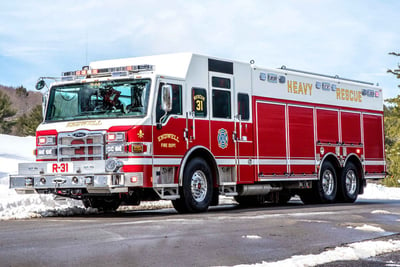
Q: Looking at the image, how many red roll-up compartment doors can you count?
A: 5